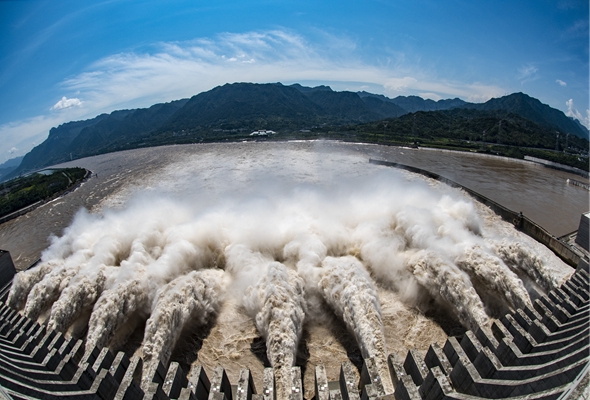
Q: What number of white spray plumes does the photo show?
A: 10